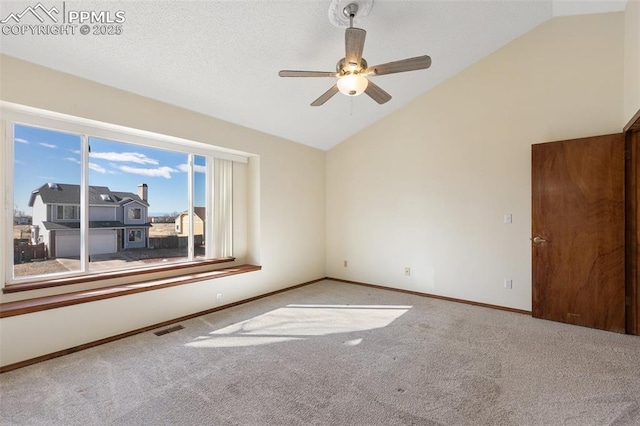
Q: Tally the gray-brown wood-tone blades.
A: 5